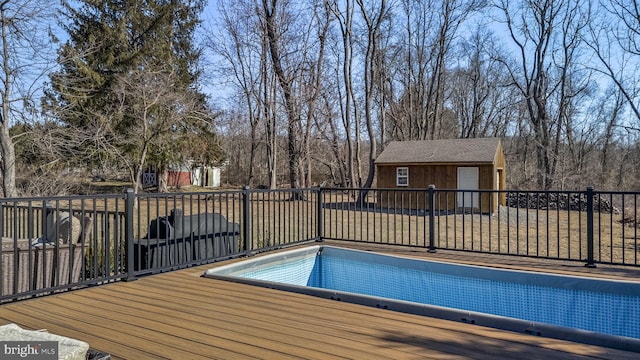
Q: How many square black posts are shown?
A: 5